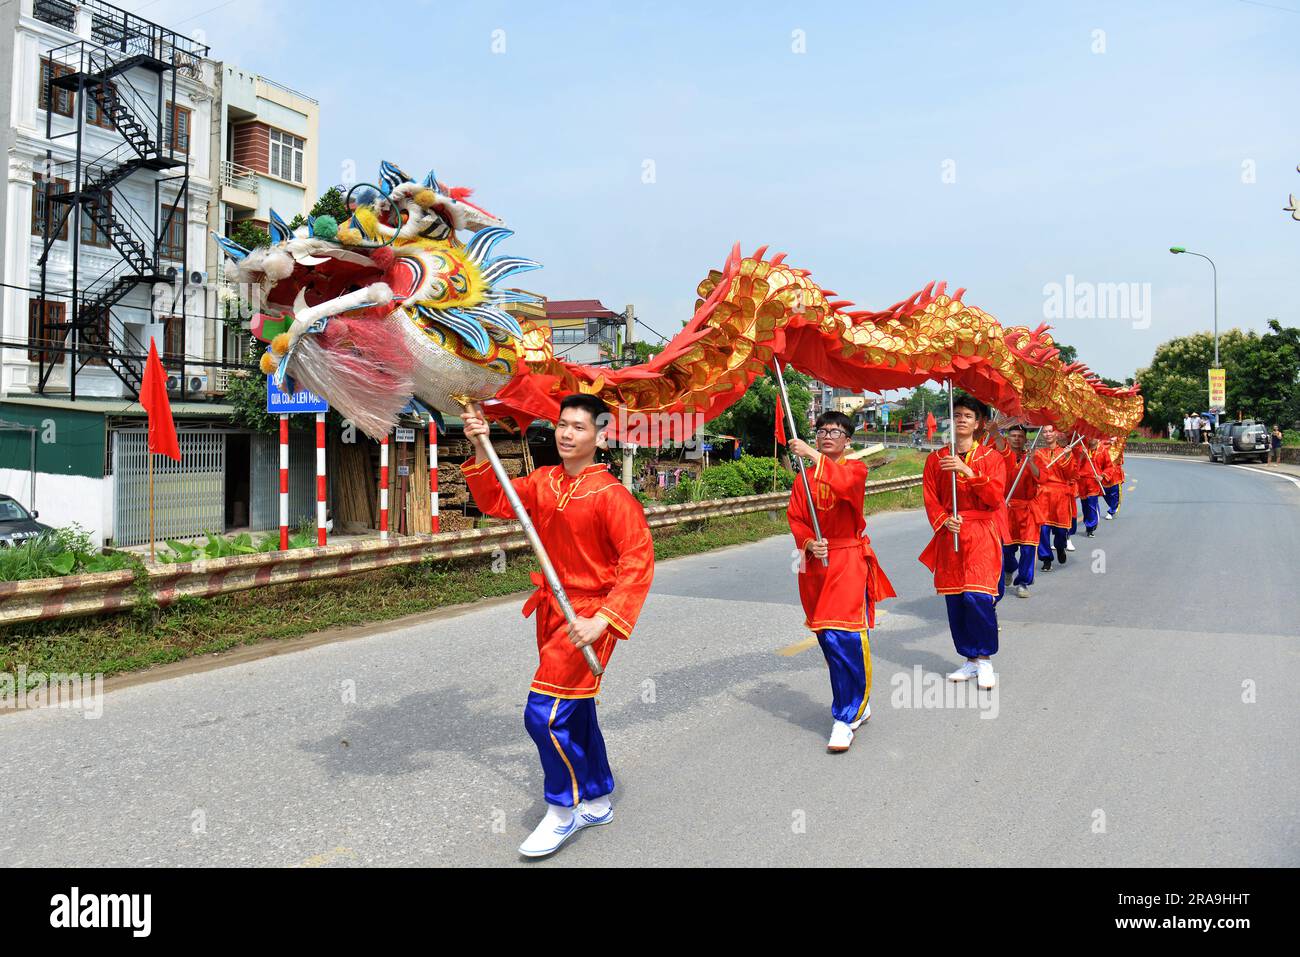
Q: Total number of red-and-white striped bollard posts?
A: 4